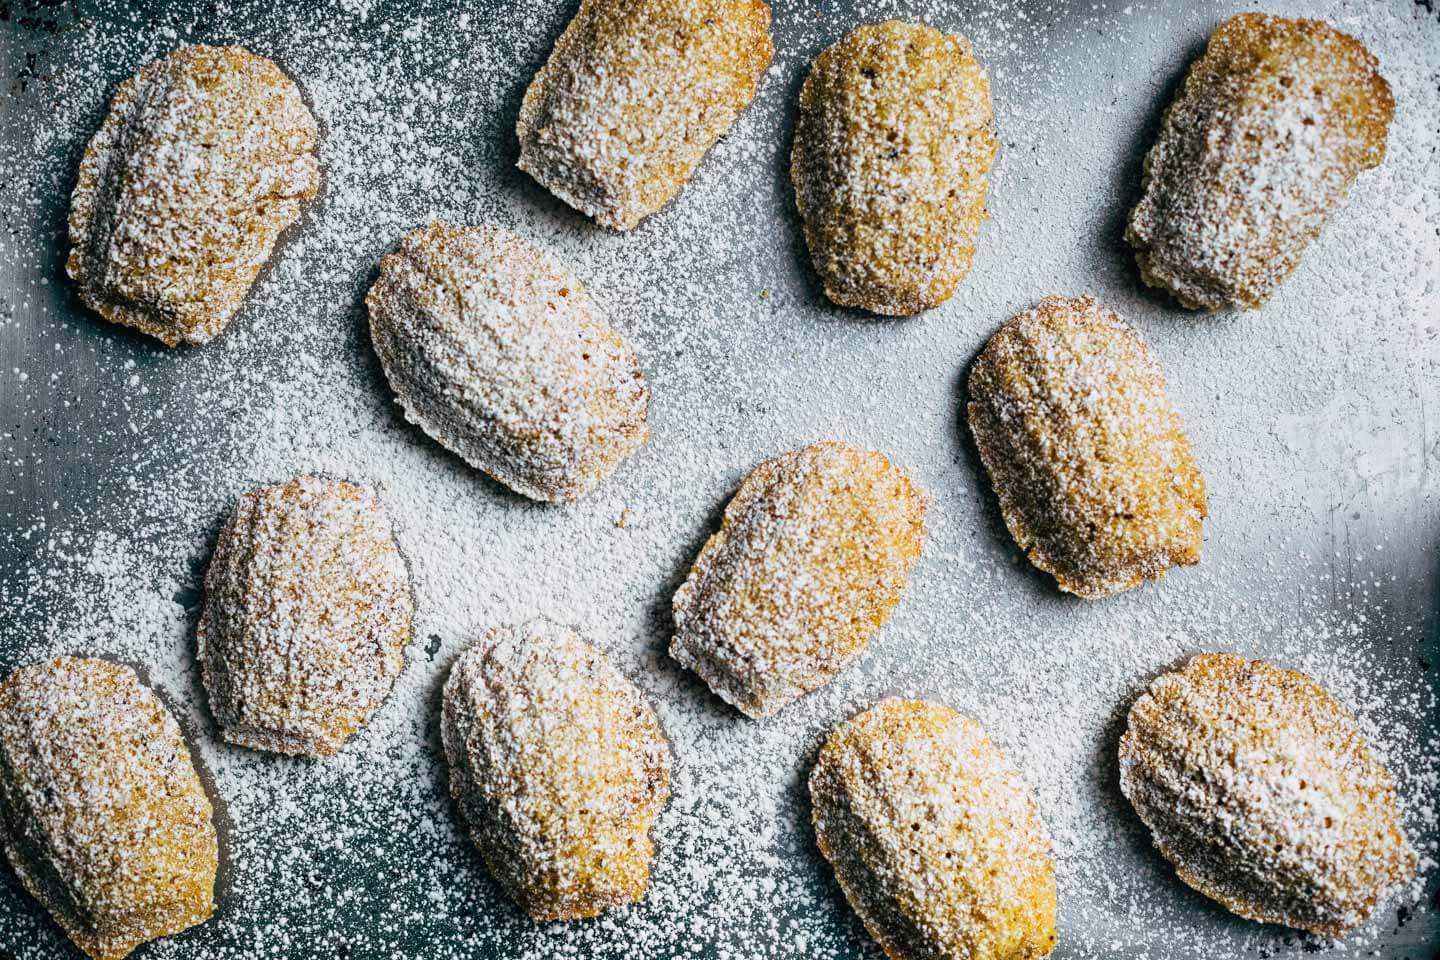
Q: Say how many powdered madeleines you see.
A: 12